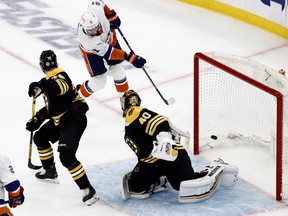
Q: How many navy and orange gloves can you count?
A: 3